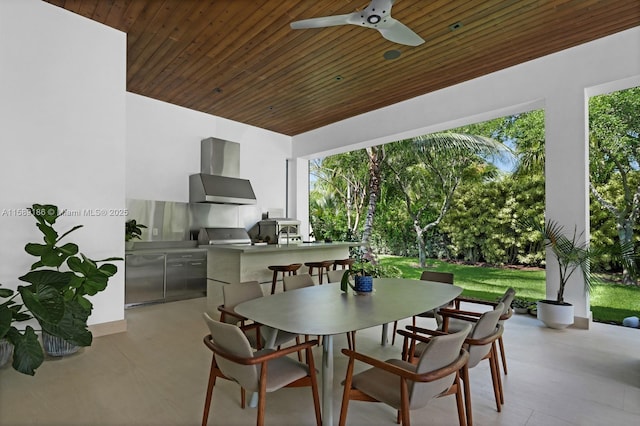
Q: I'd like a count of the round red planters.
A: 0